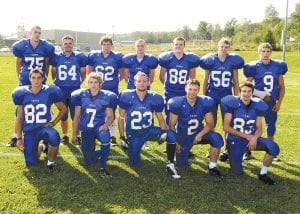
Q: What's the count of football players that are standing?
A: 7